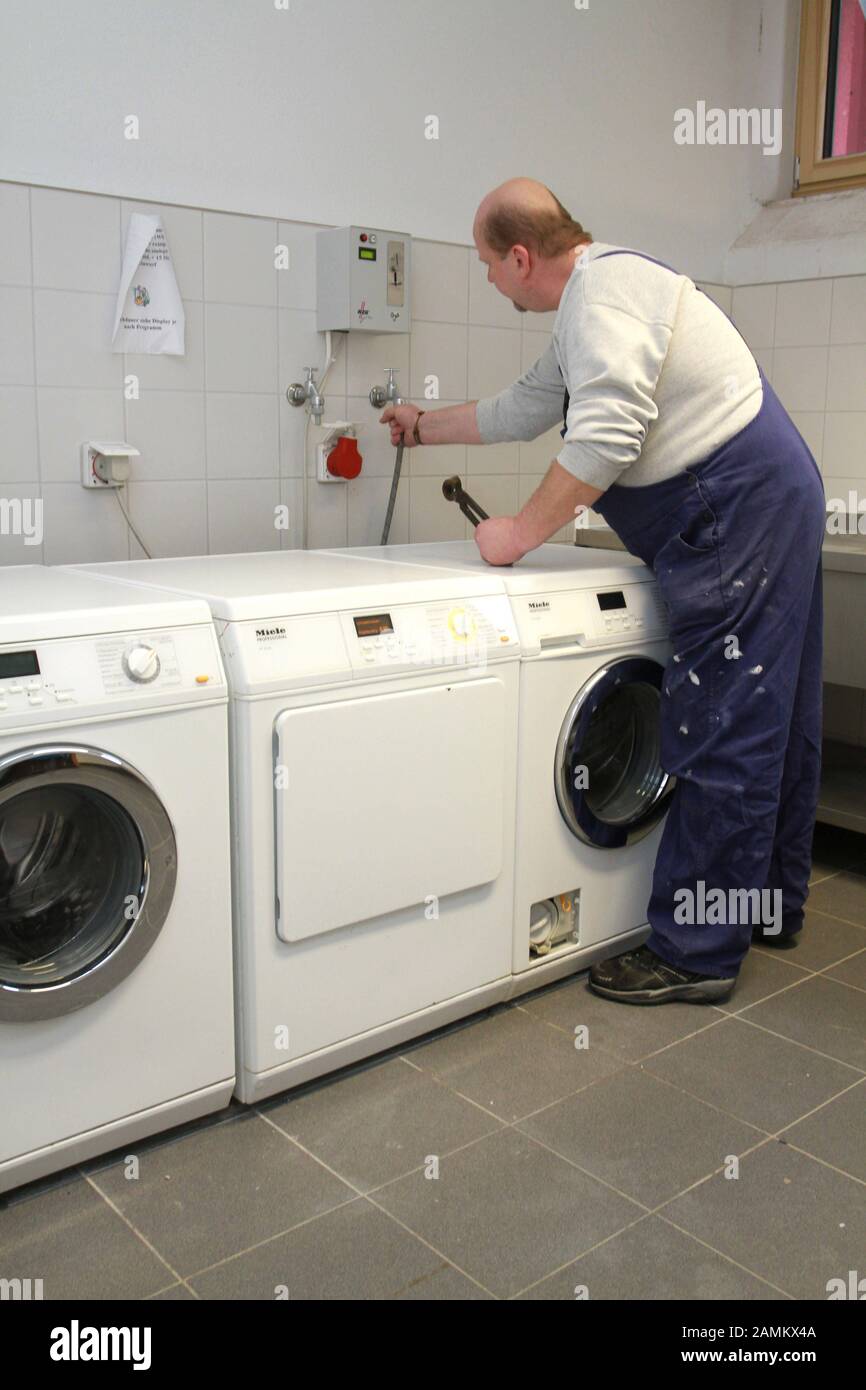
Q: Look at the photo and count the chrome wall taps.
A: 2